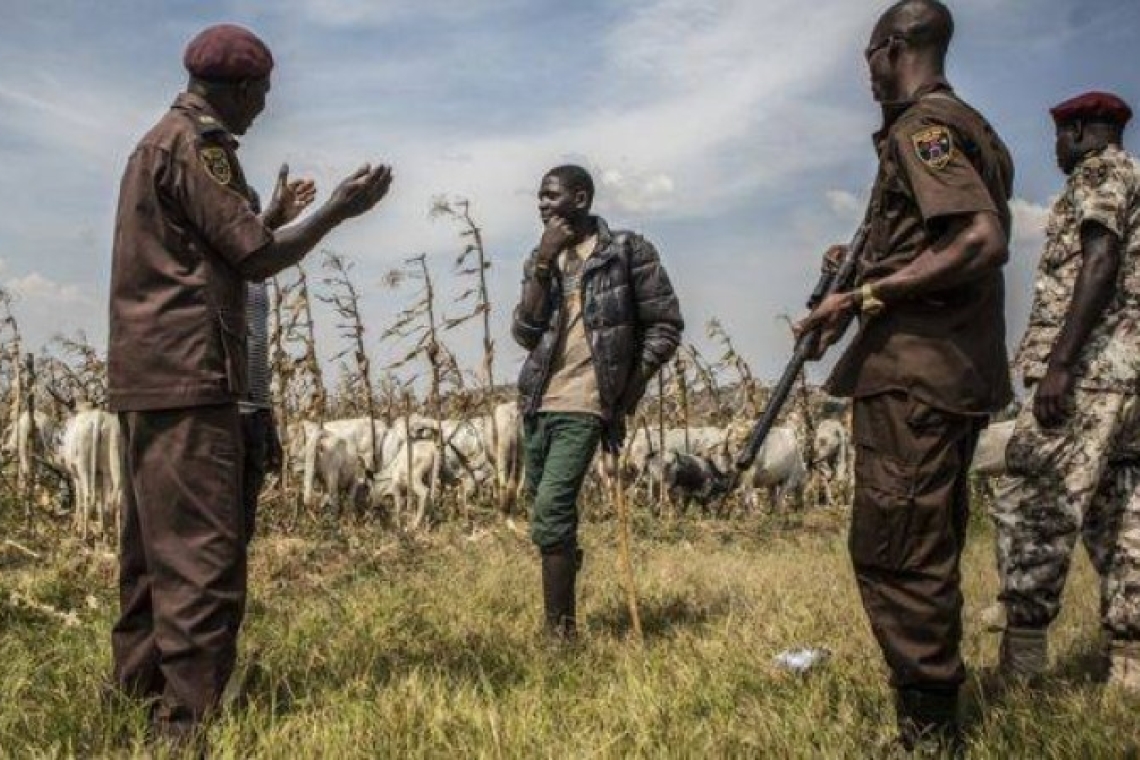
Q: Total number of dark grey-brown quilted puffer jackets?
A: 1